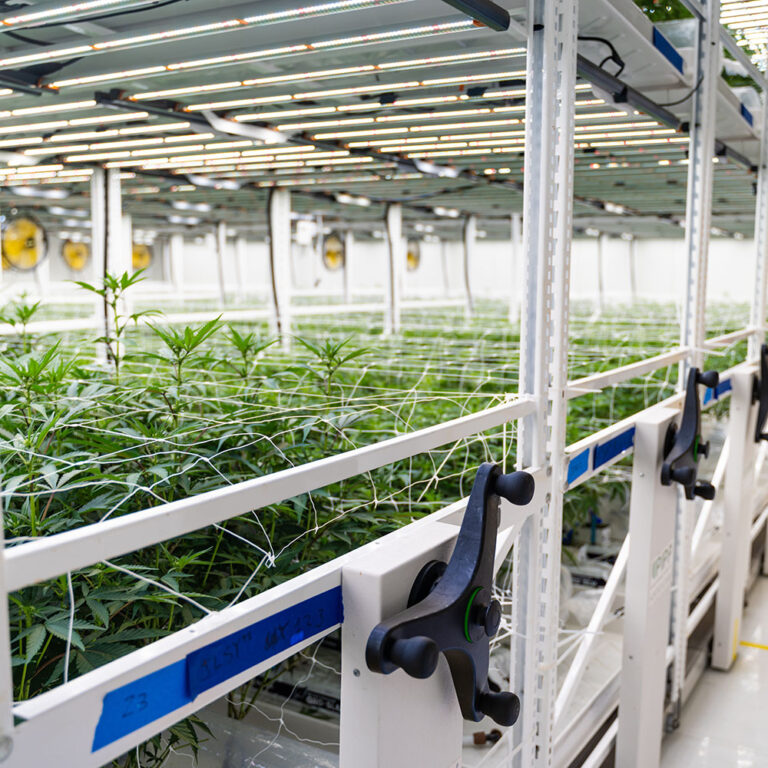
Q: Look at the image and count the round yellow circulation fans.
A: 5